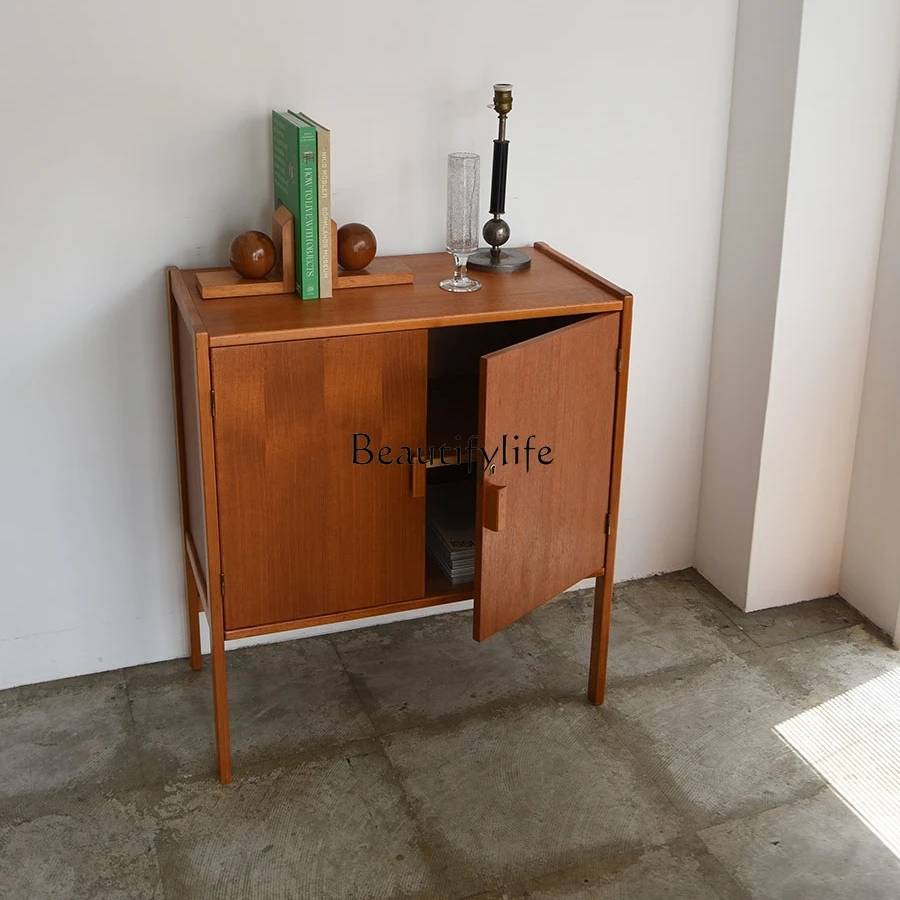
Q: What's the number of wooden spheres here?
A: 2